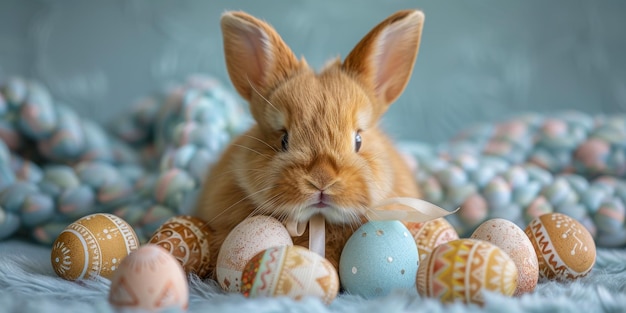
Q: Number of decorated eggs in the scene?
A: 10